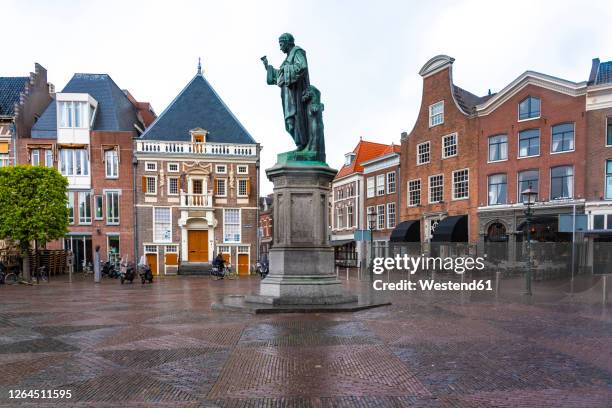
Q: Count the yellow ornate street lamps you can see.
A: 0